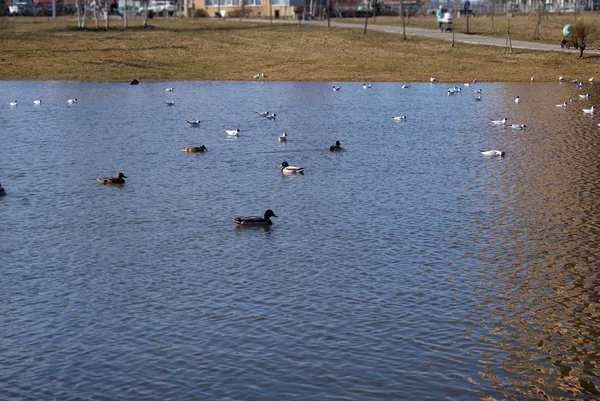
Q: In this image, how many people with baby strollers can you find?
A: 2